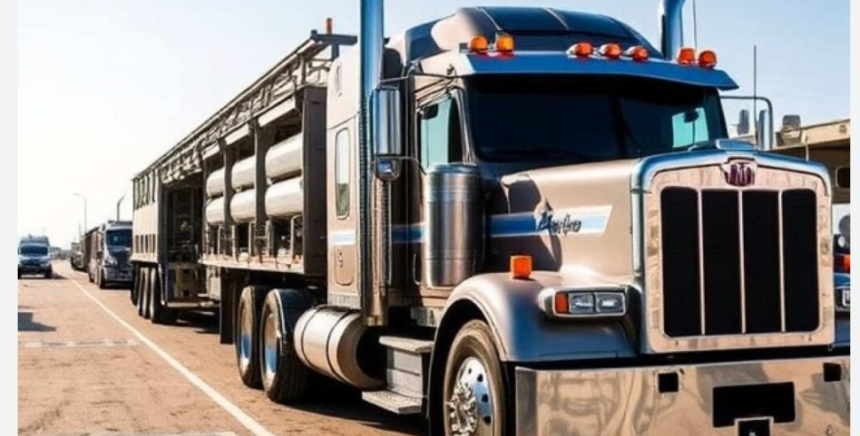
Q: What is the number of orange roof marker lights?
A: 7